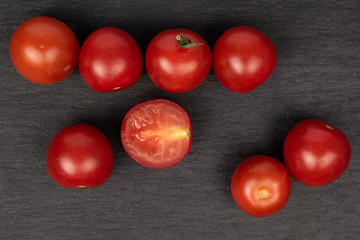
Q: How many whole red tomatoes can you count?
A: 7